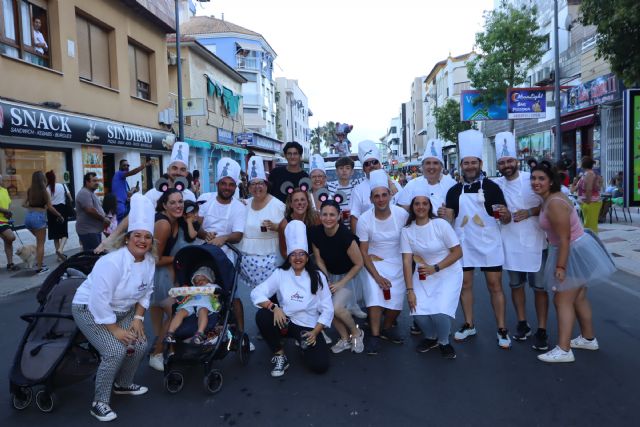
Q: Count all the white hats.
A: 12